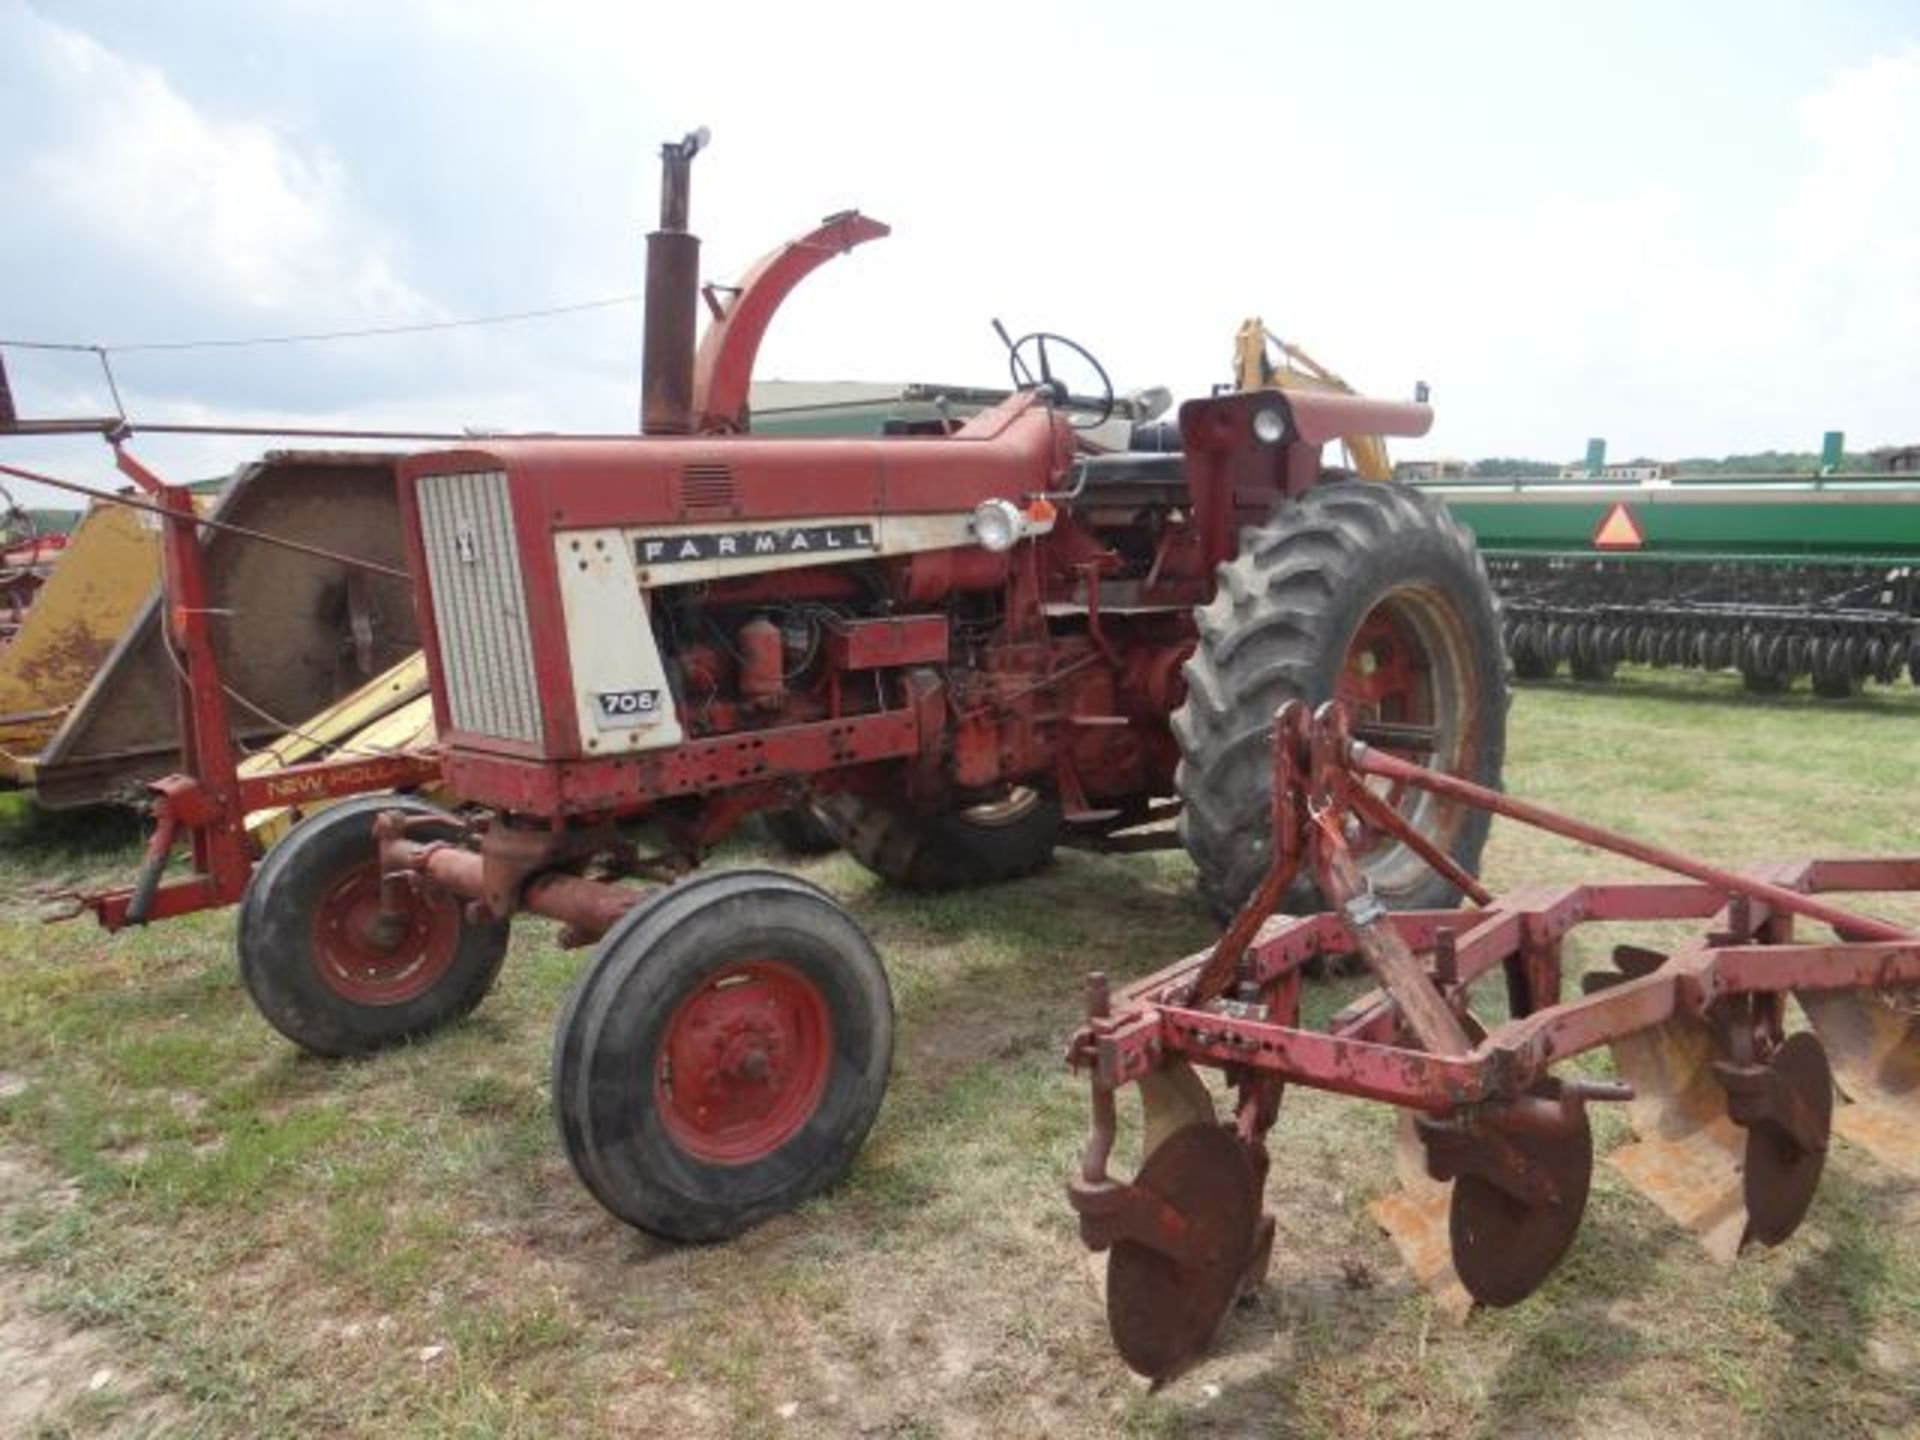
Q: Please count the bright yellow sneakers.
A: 0